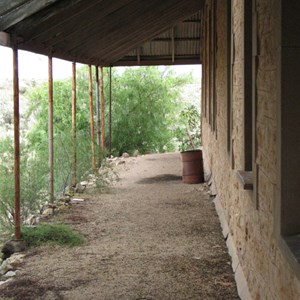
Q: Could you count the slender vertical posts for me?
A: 7